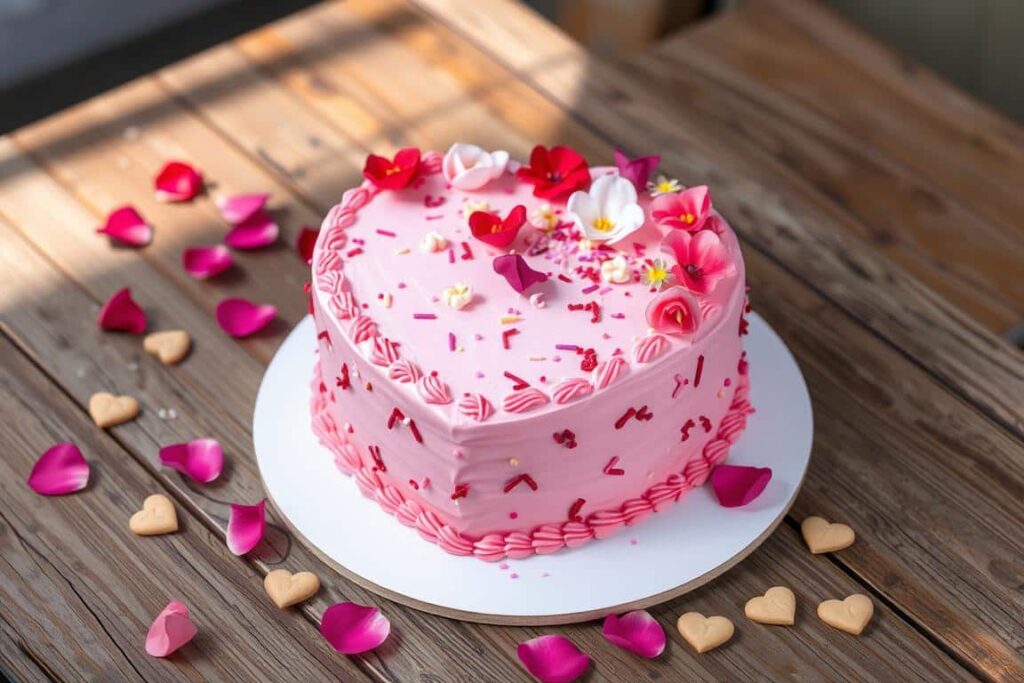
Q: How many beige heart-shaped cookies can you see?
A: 8